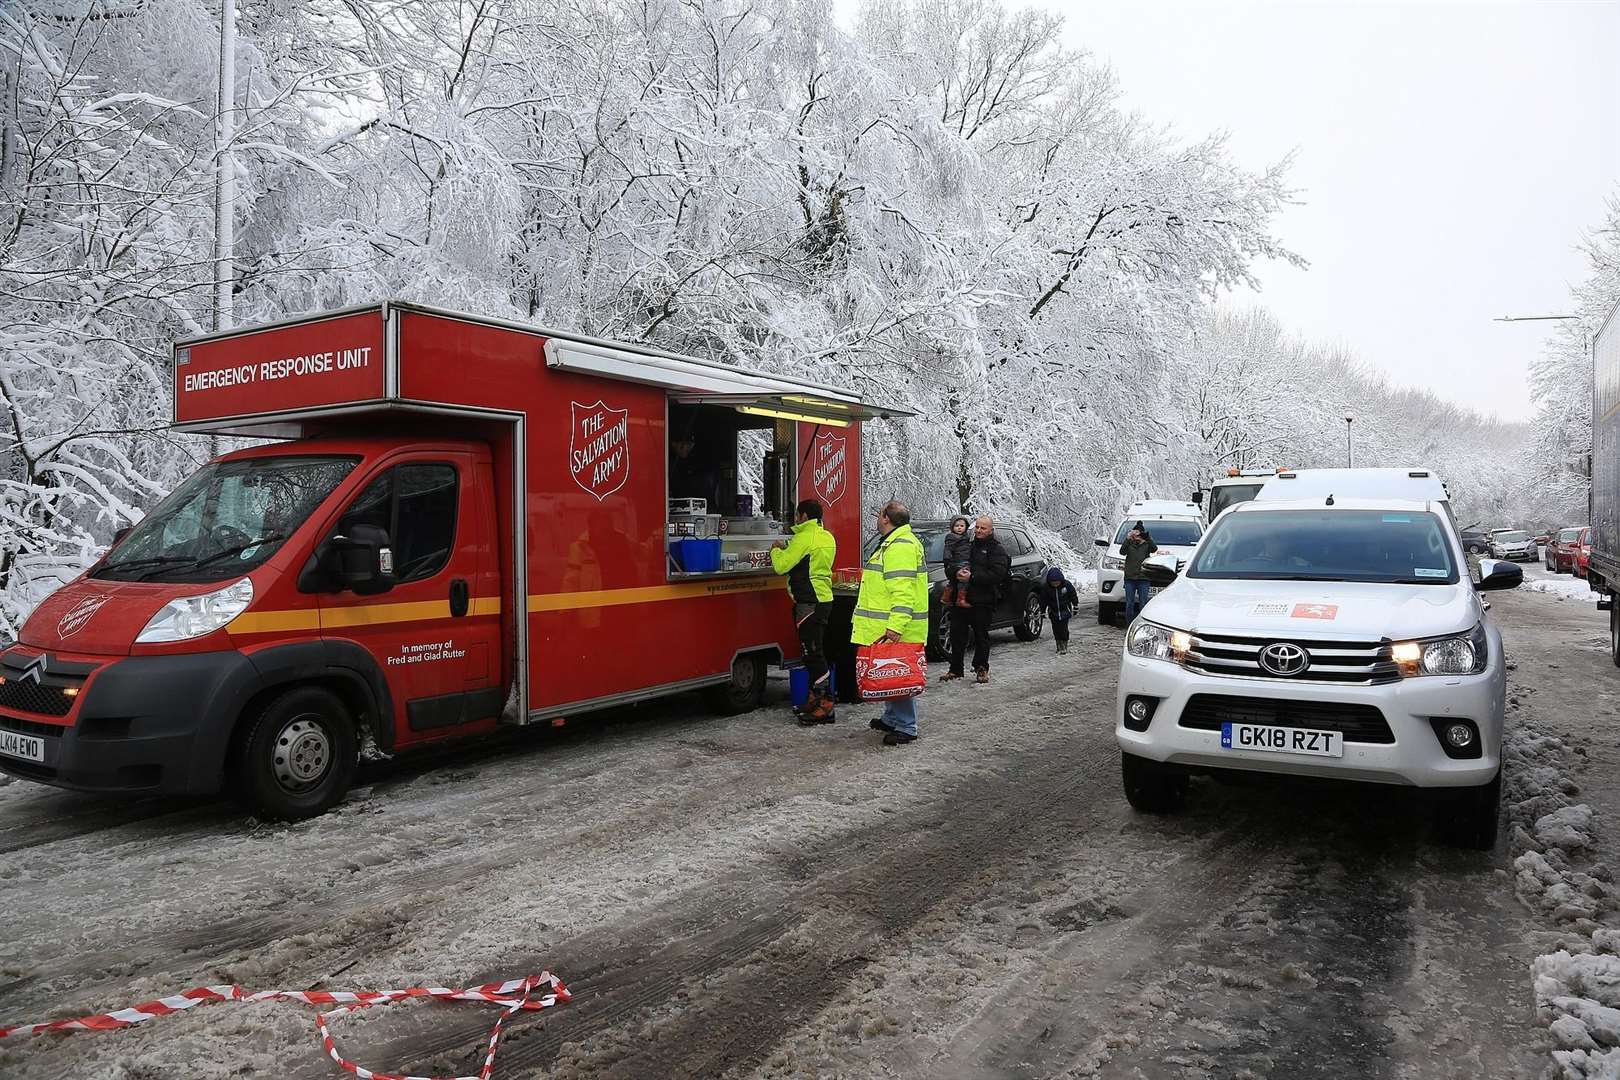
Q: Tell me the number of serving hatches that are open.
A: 1